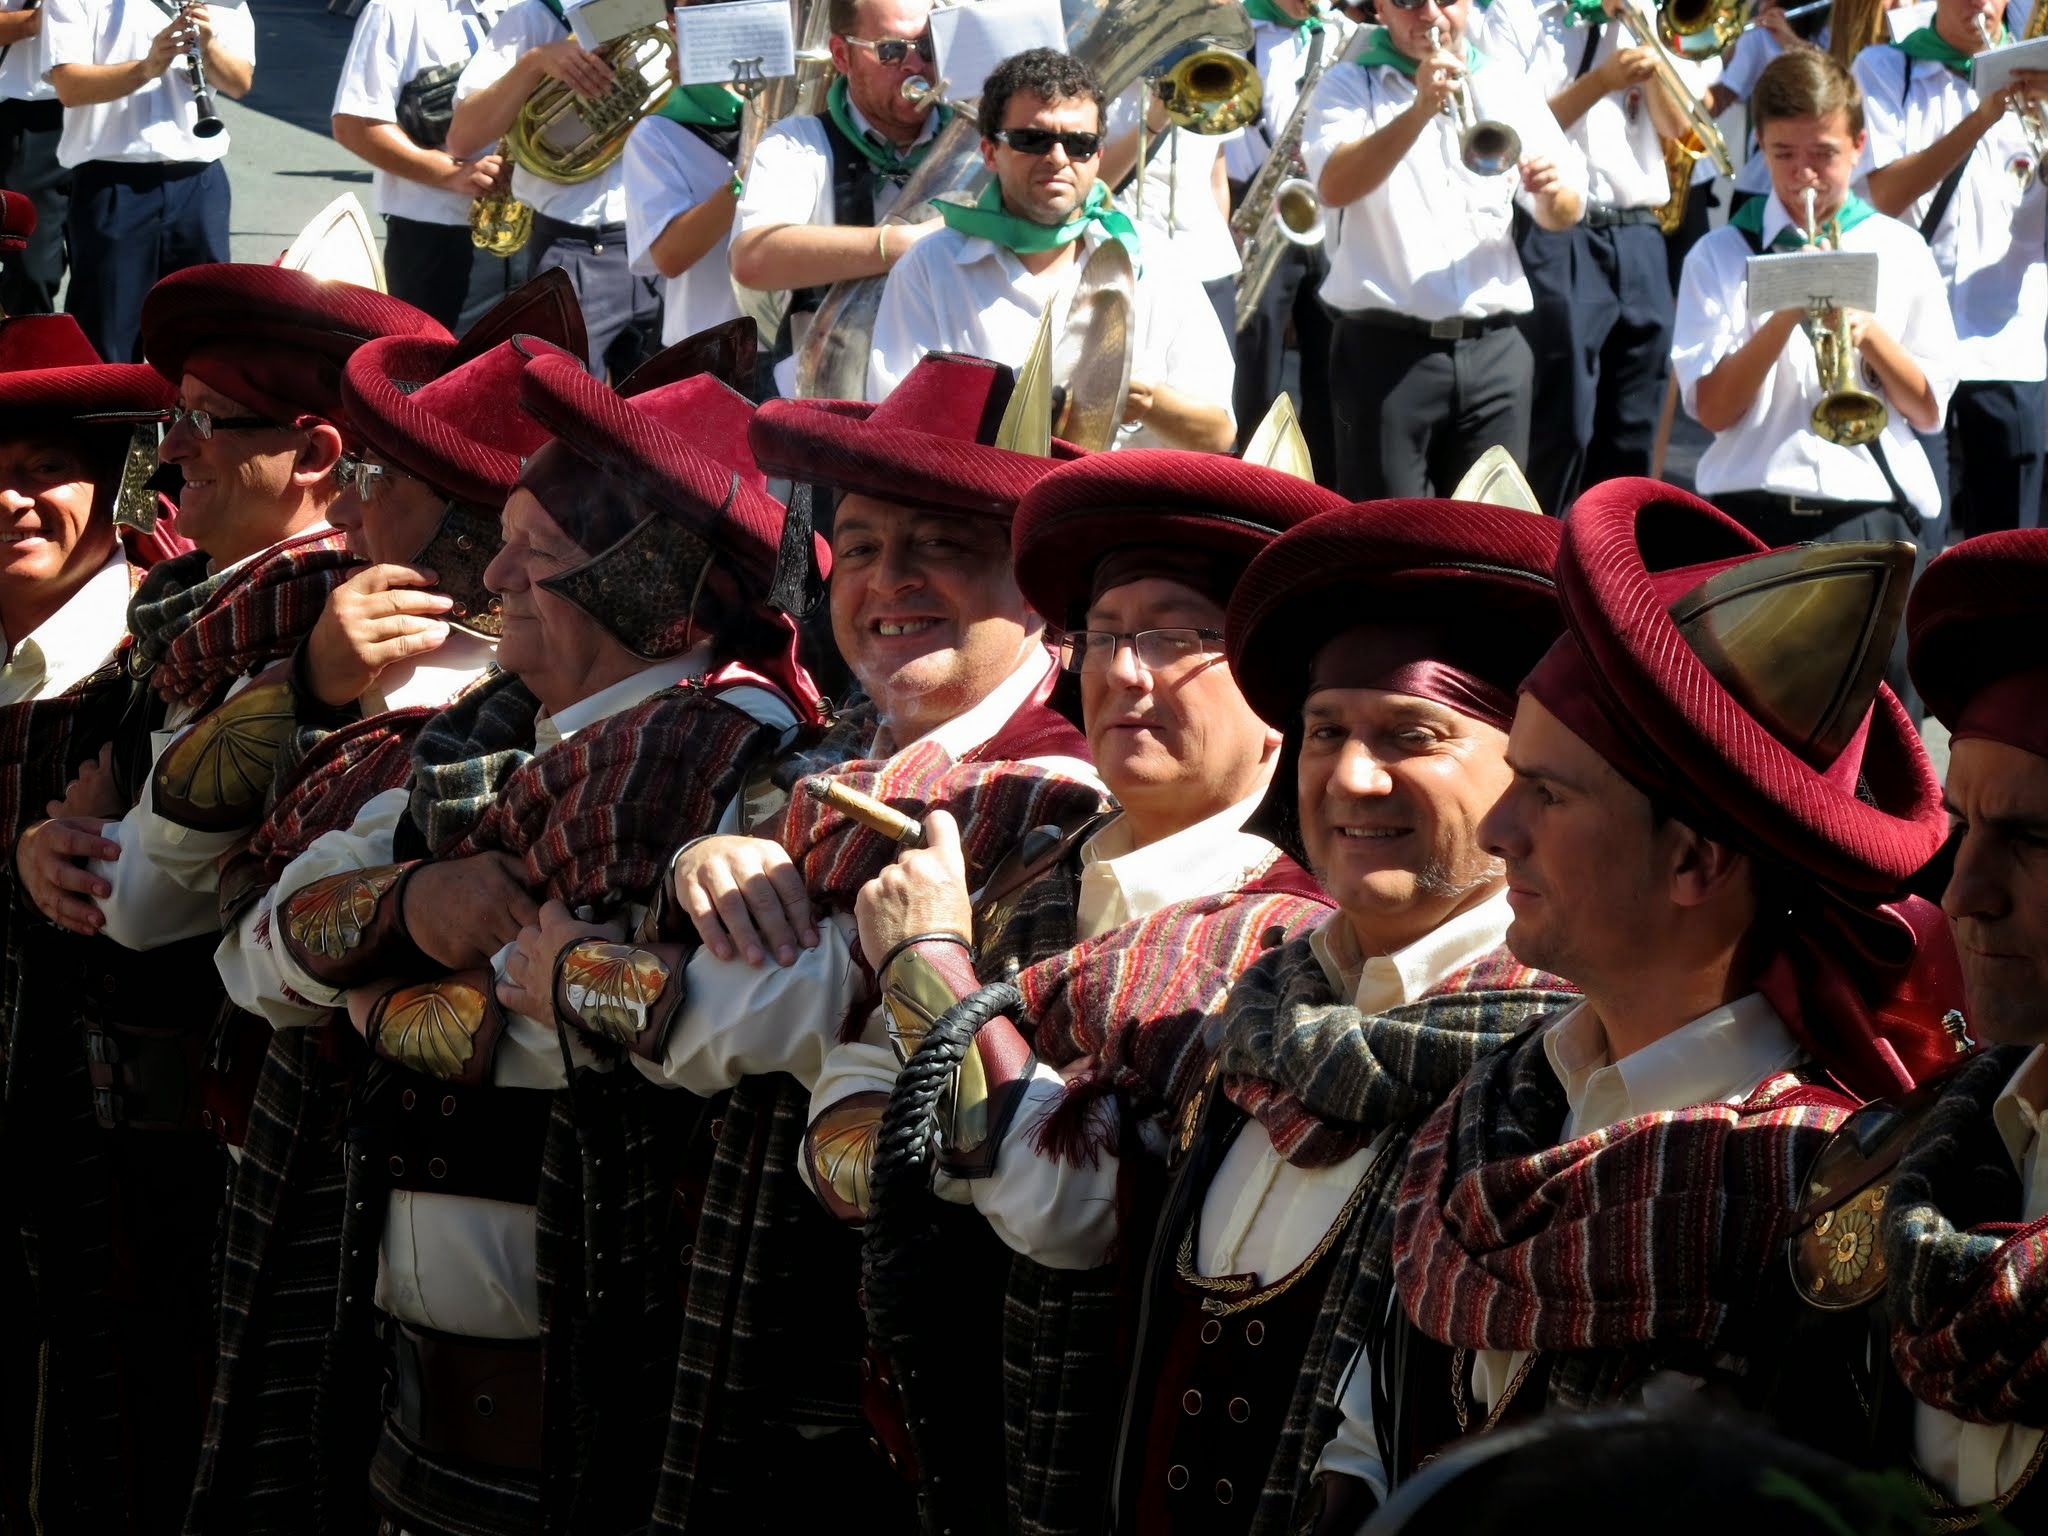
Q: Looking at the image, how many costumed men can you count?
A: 9